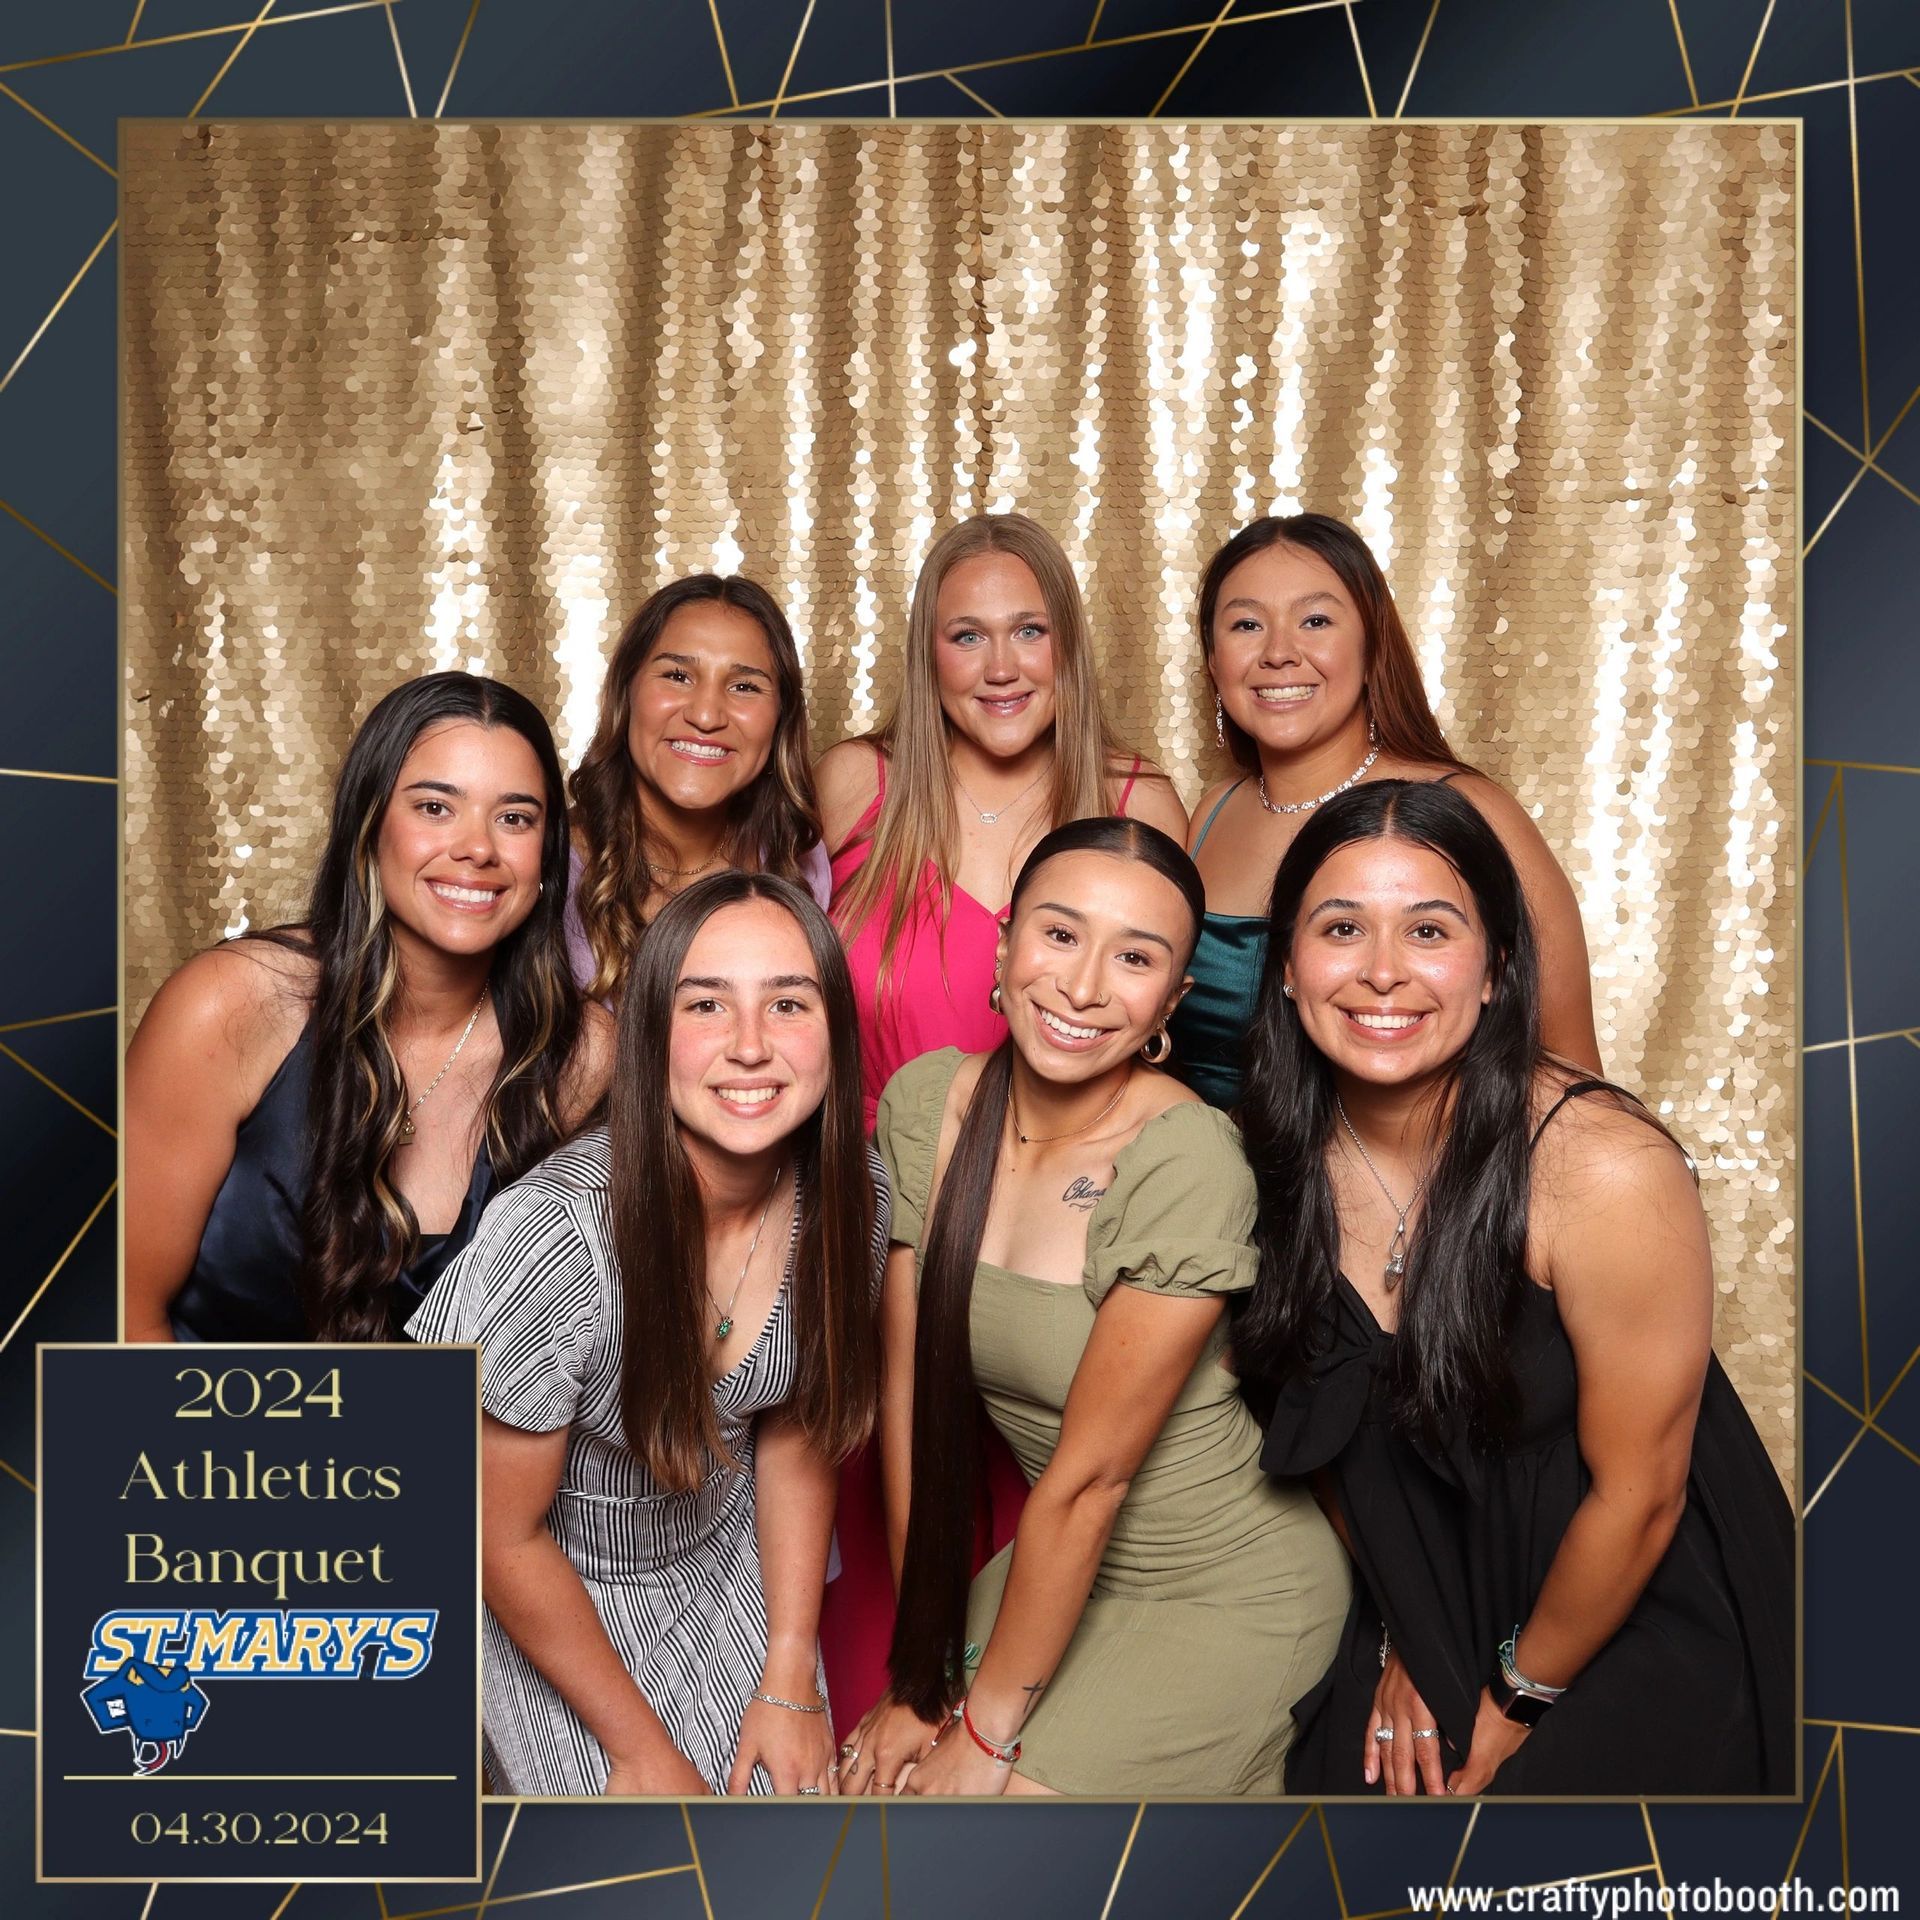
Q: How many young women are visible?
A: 7